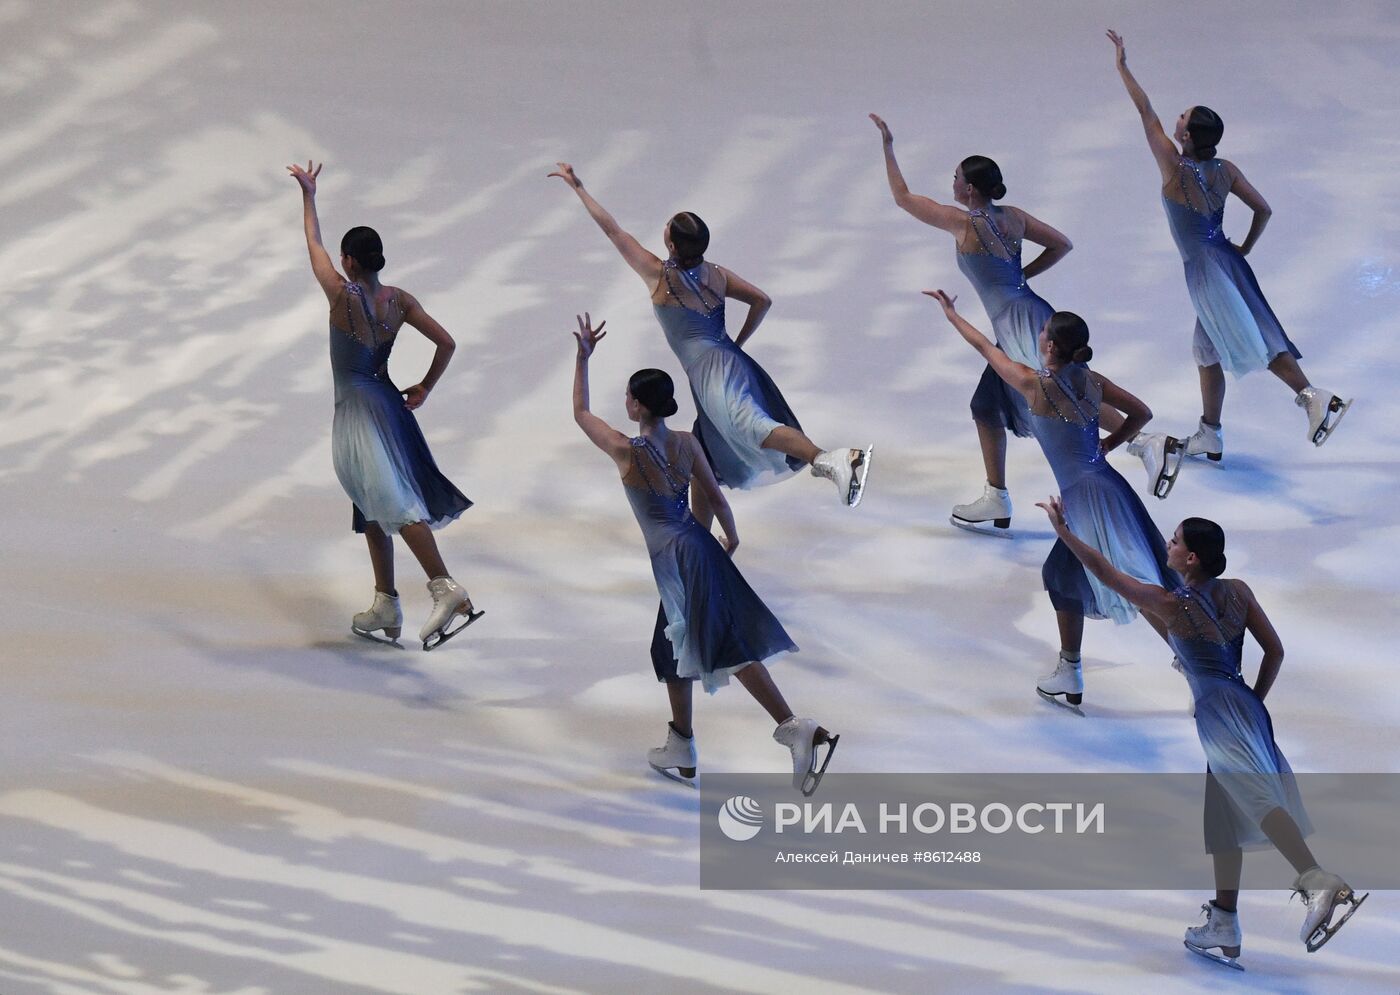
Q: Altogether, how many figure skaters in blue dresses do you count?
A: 7